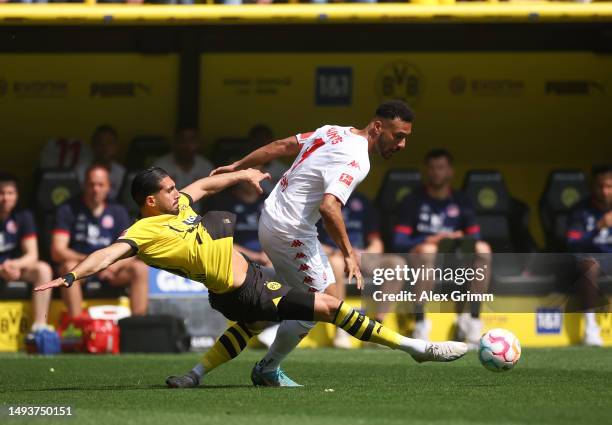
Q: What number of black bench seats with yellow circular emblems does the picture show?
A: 4